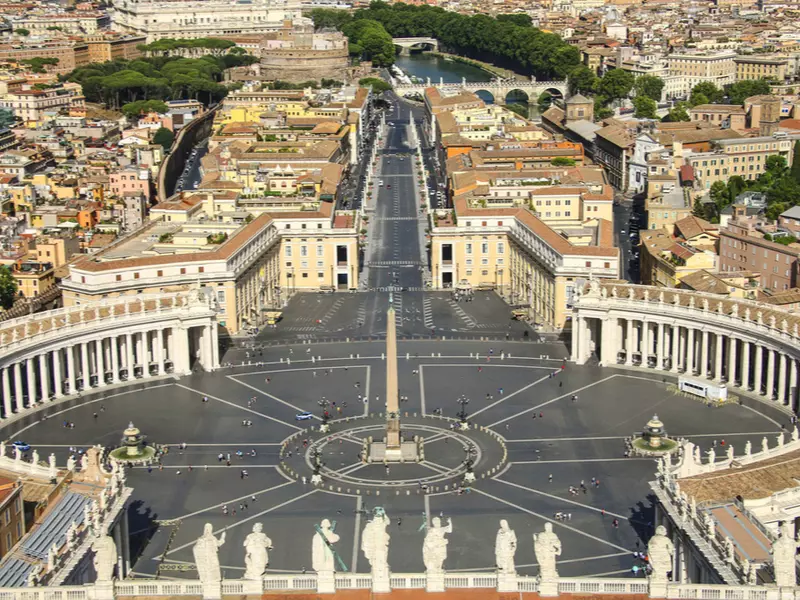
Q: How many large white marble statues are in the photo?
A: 10